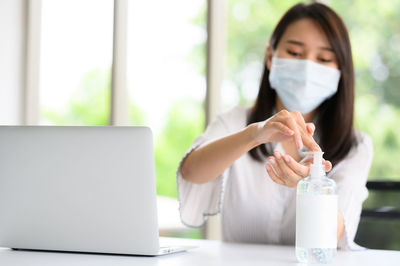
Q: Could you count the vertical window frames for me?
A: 3